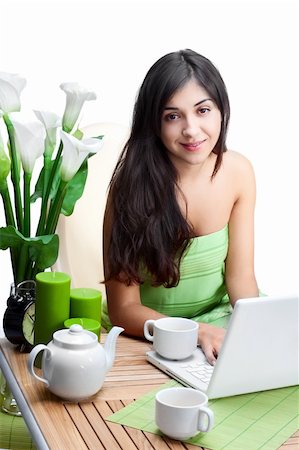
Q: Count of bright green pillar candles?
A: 3